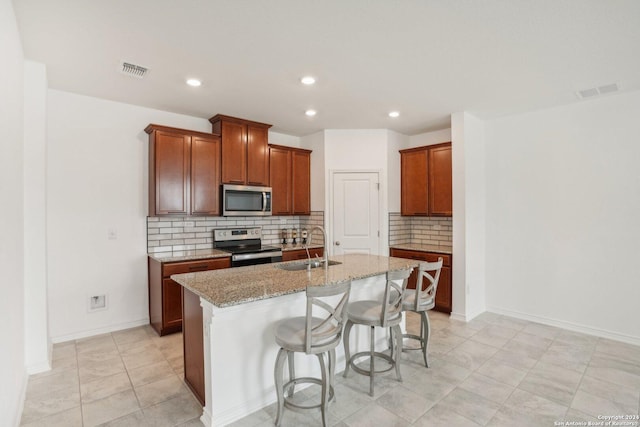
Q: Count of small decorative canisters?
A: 3